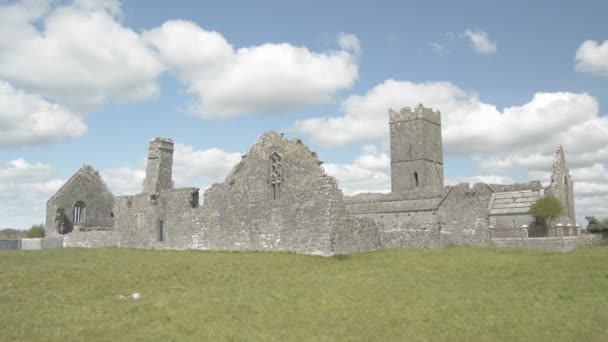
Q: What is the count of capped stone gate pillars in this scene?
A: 5